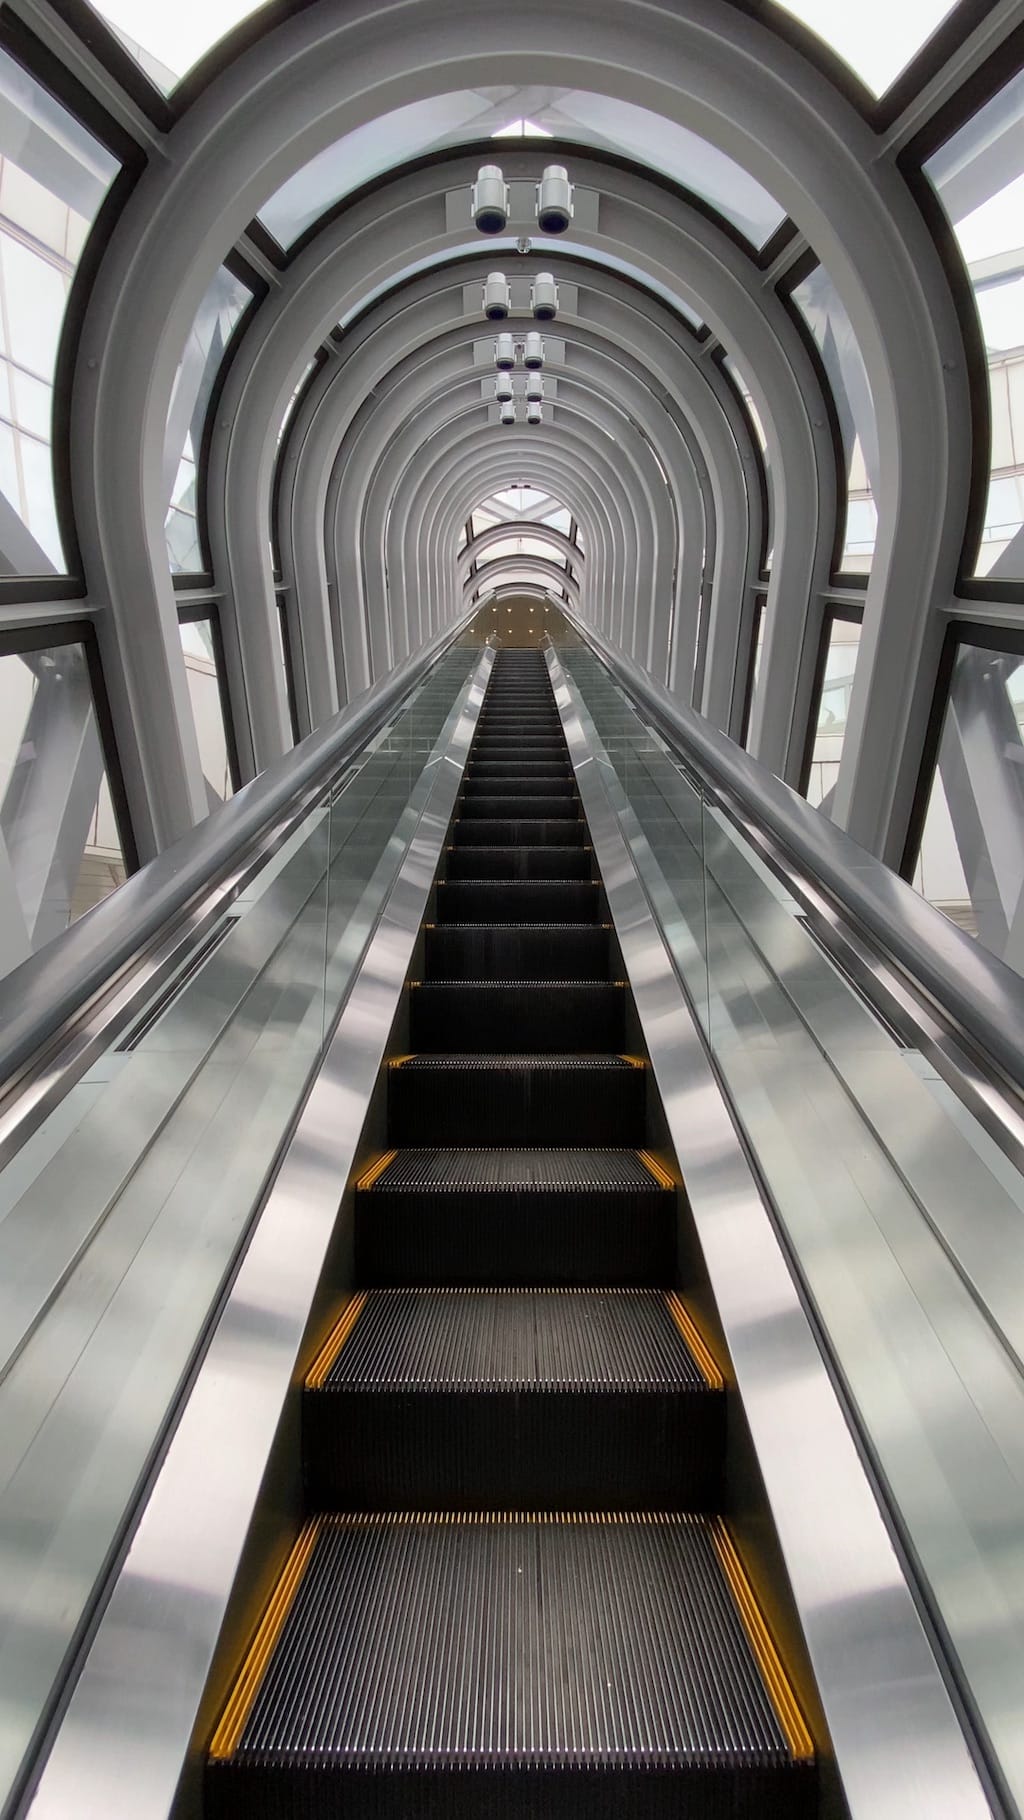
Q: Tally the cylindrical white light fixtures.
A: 10